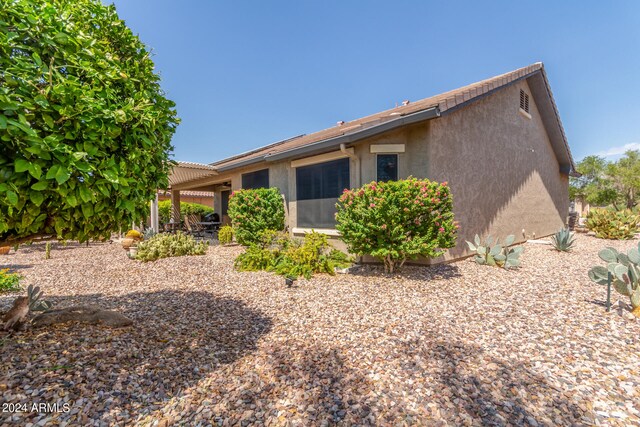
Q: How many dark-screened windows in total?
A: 3